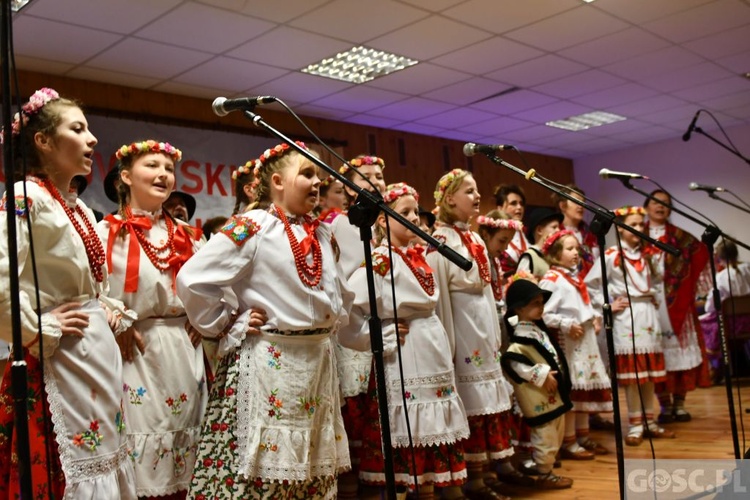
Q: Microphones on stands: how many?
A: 5